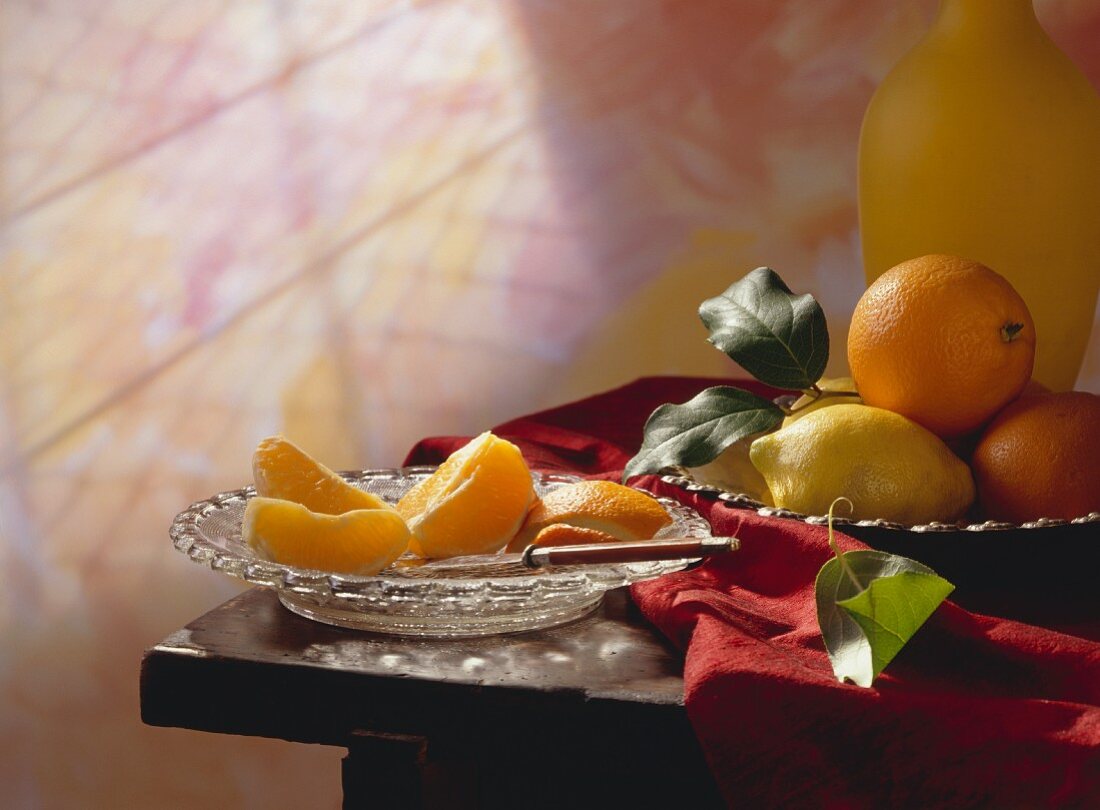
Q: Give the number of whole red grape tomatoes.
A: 0